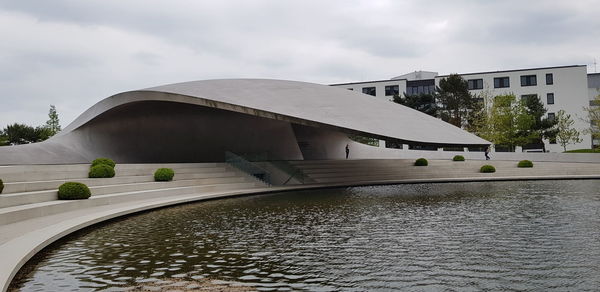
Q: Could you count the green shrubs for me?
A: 9